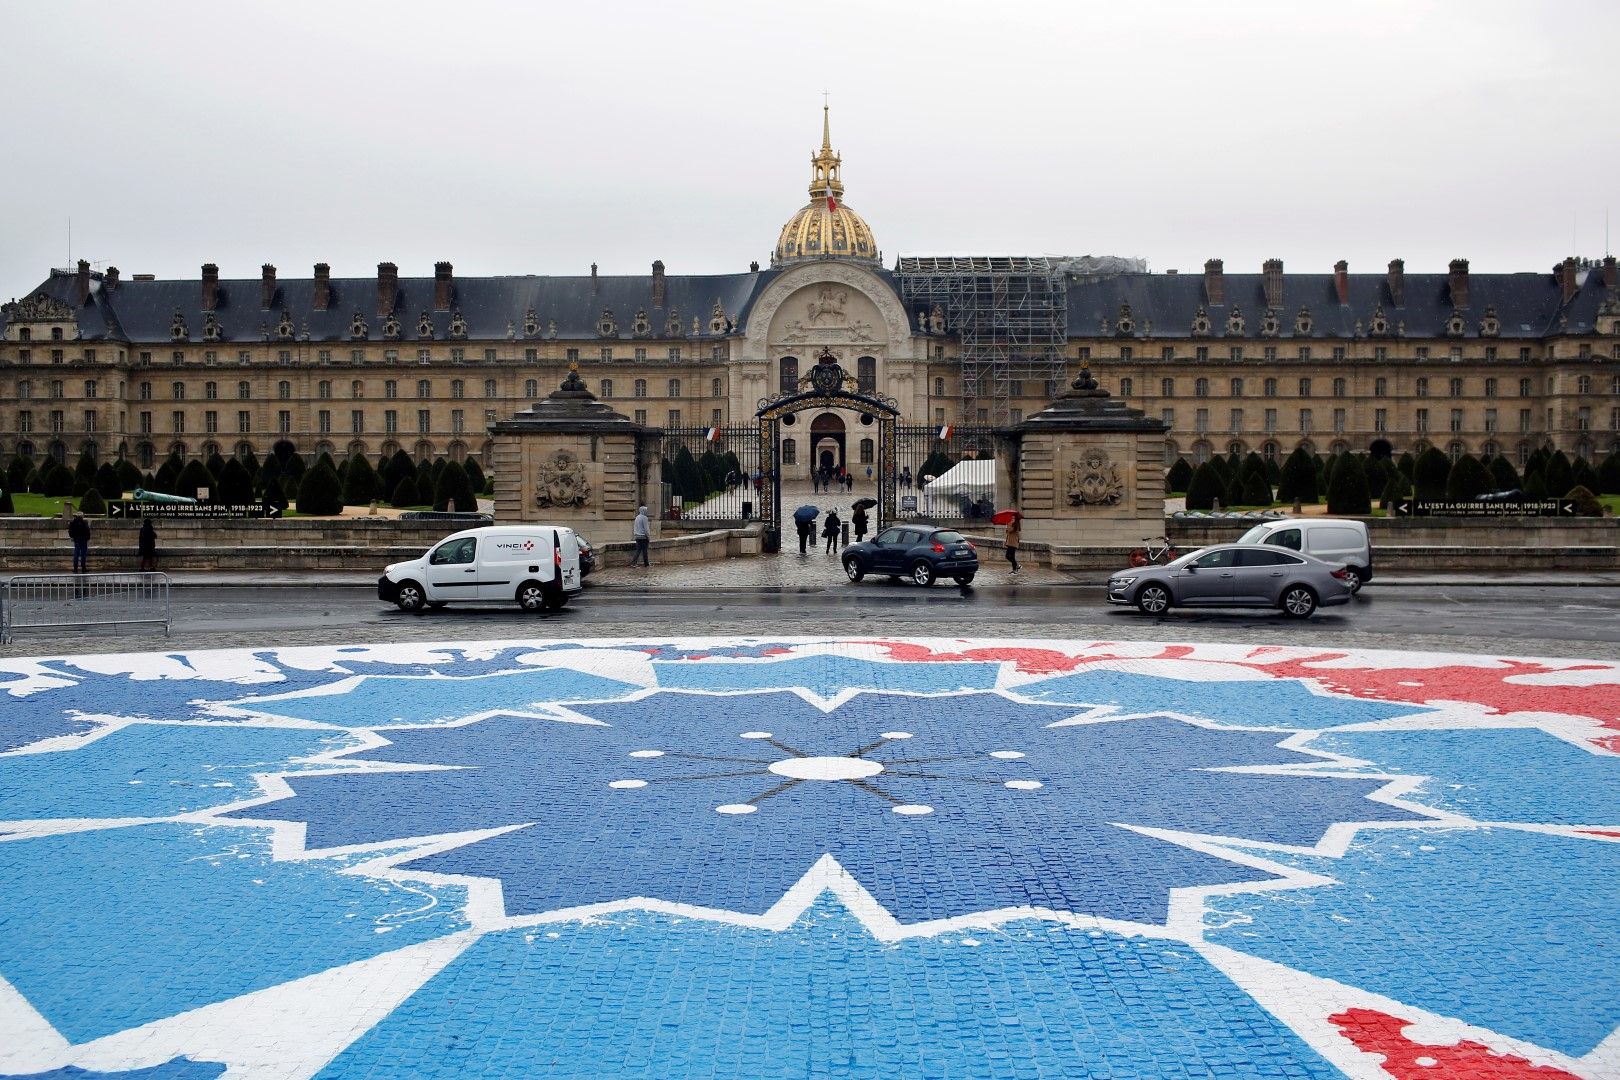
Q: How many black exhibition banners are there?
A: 2